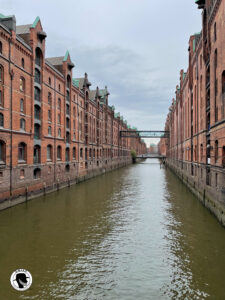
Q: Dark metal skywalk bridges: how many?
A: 1